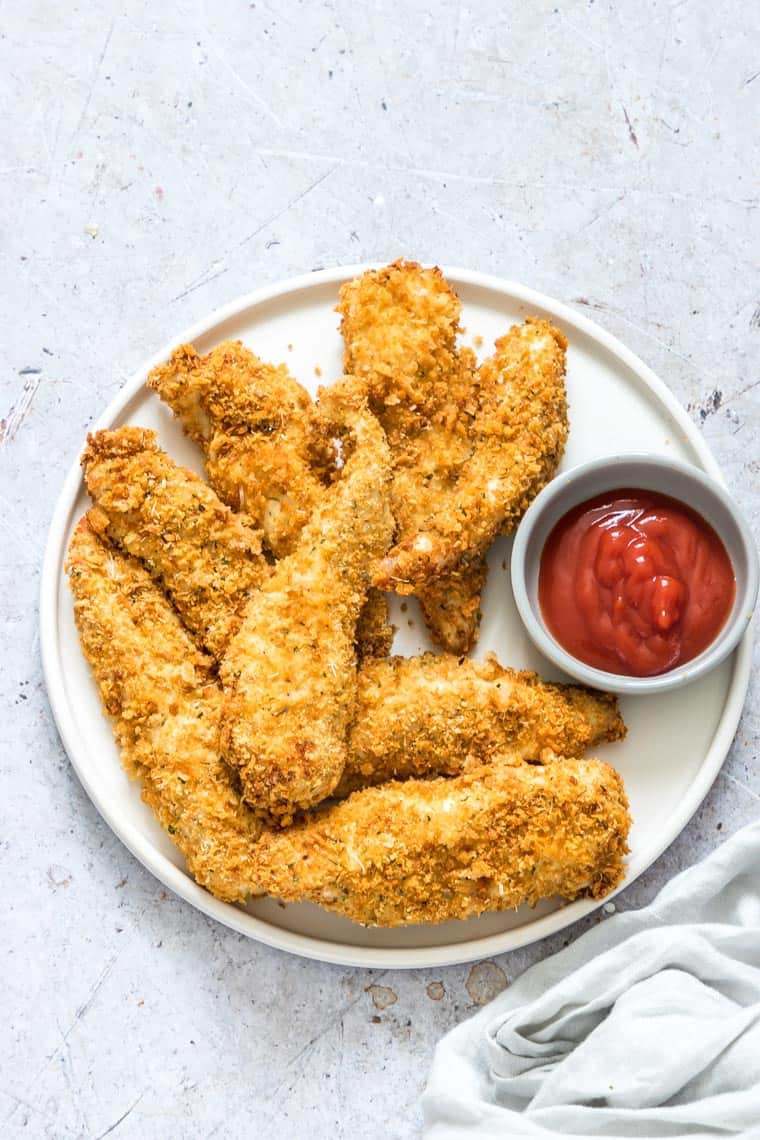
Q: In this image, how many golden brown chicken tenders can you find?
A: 8